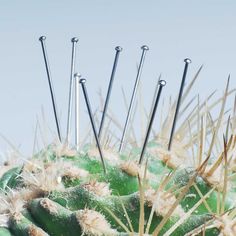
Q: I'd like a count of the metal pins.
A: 8